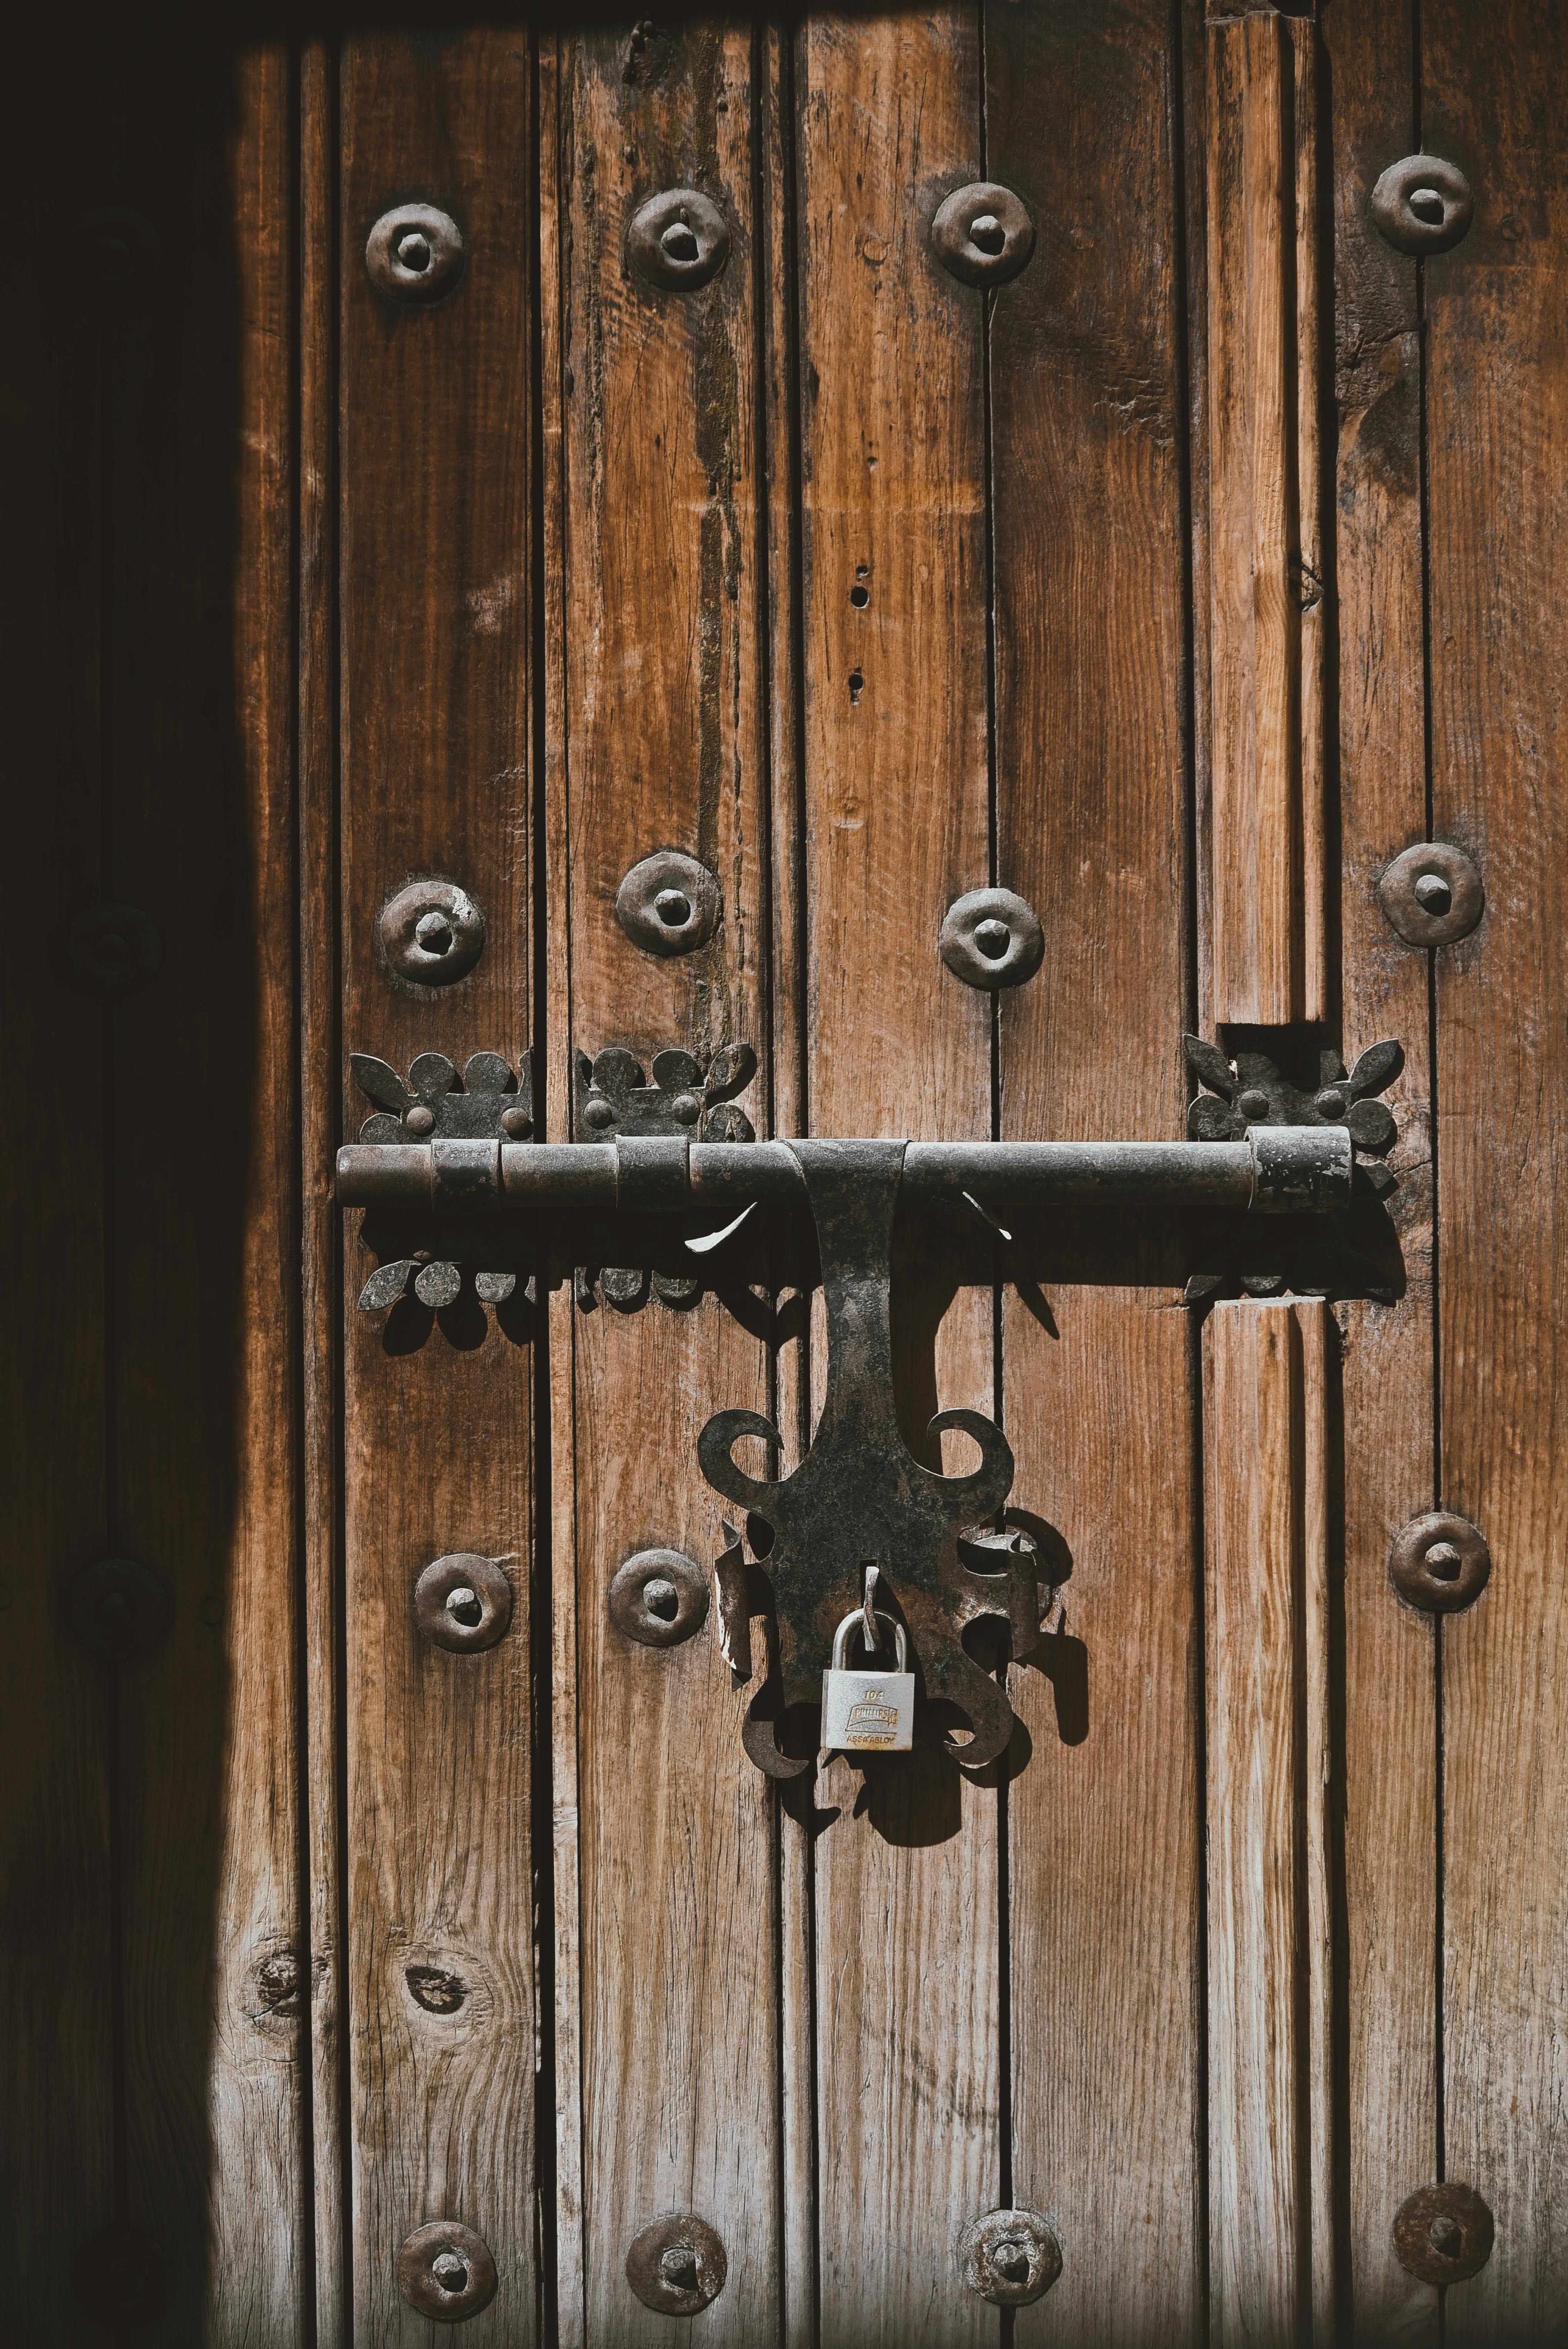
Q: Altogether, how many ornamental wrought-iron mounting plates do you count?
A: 3